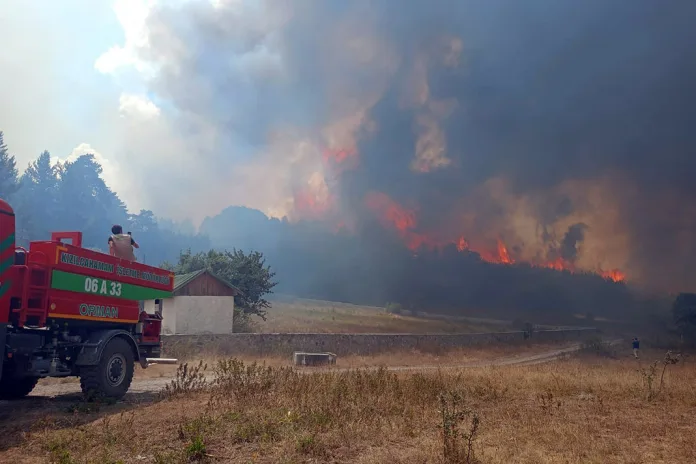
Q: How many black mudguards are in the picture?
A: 1